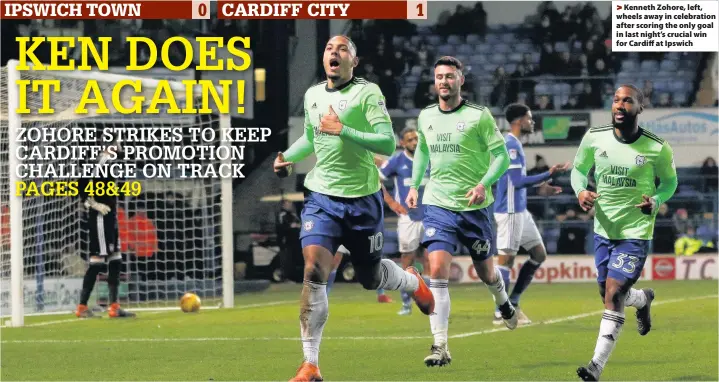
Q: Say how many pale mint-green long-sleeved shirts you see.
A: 3